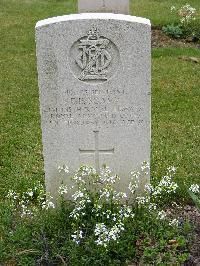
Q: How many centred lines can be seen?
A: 5